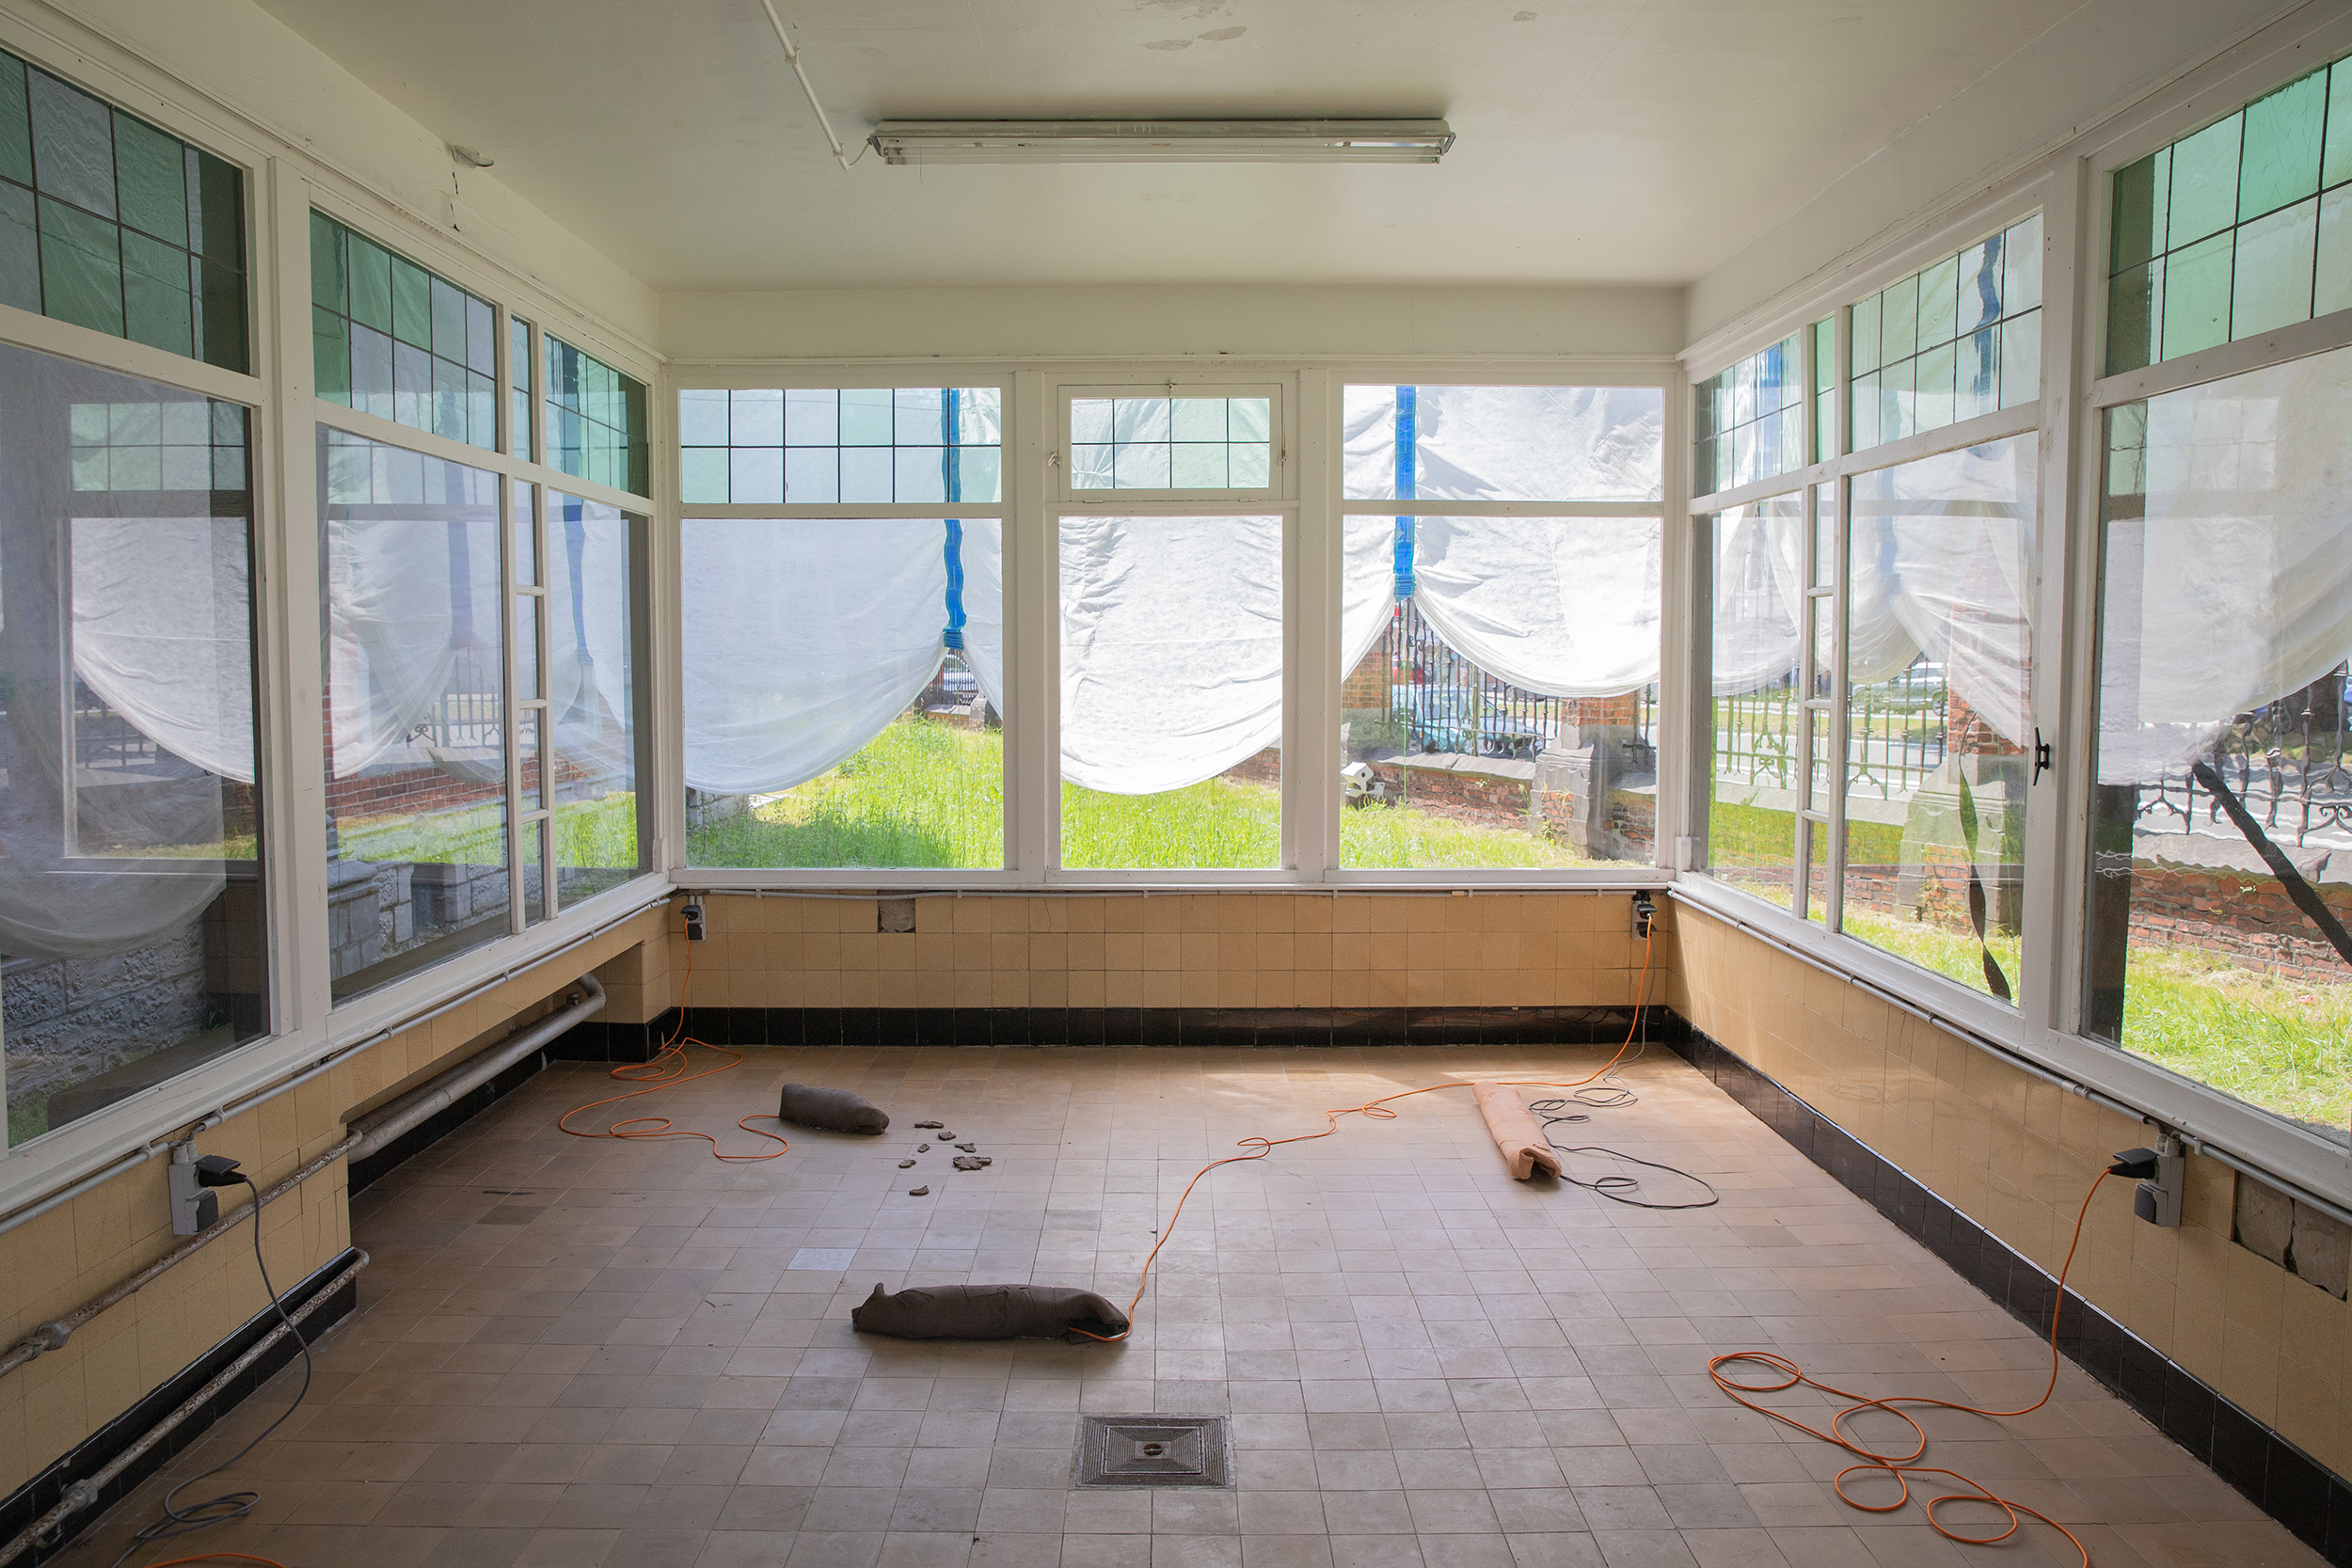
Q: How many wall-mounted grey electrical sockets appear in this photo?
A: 4